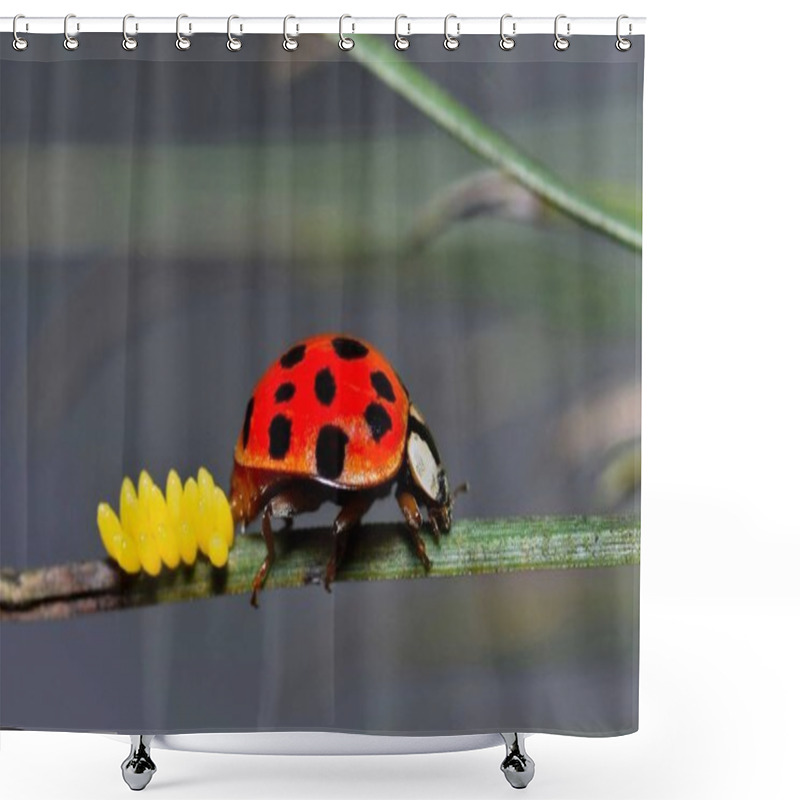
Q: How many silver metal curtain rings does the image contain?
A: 12